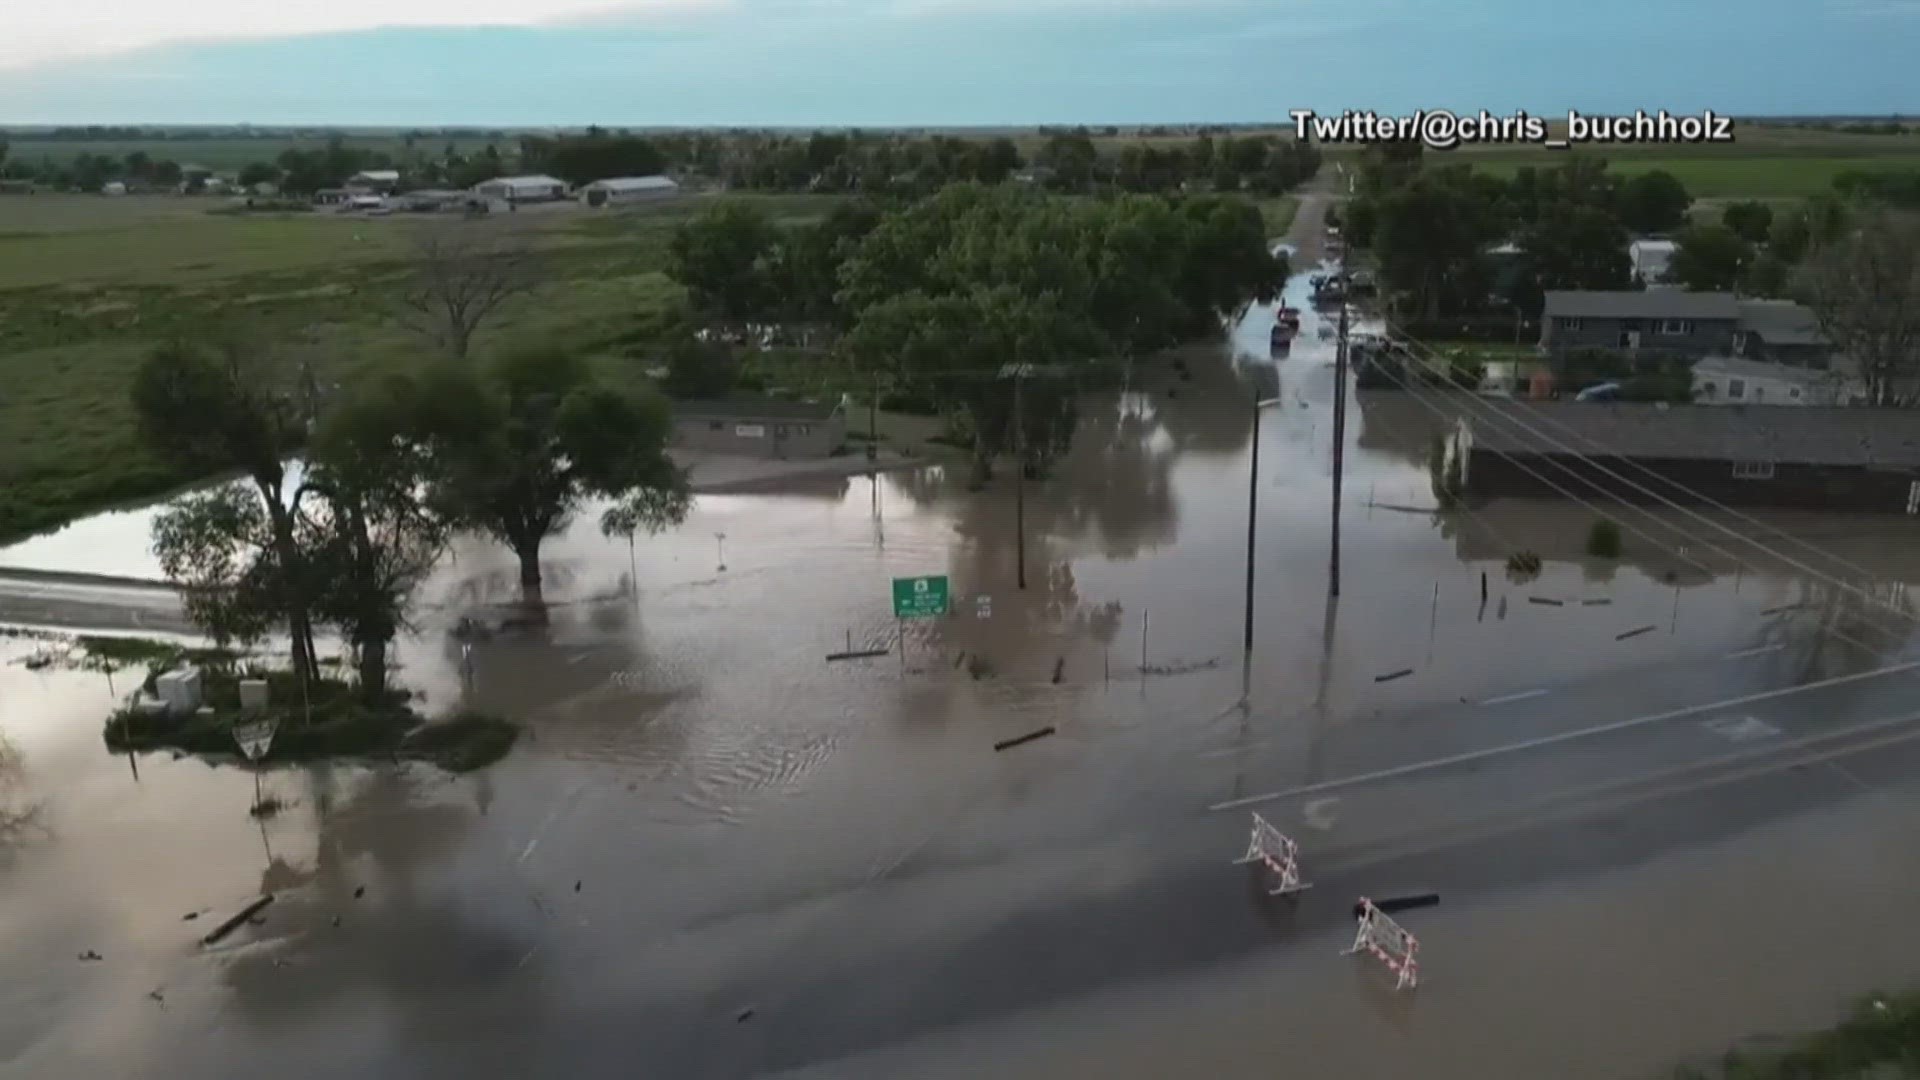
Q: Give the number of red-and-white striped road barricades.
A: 2